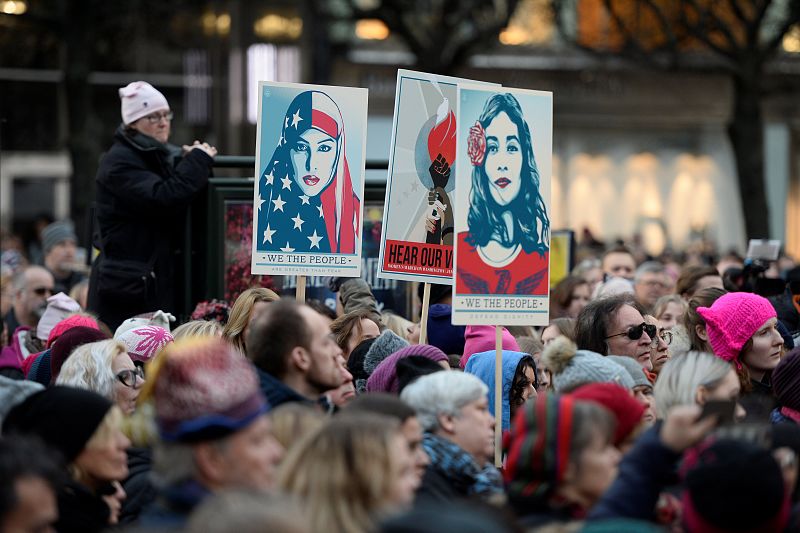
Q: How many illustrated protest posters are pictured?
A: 3